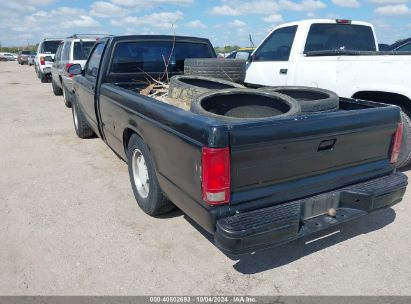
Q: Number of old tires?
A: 4